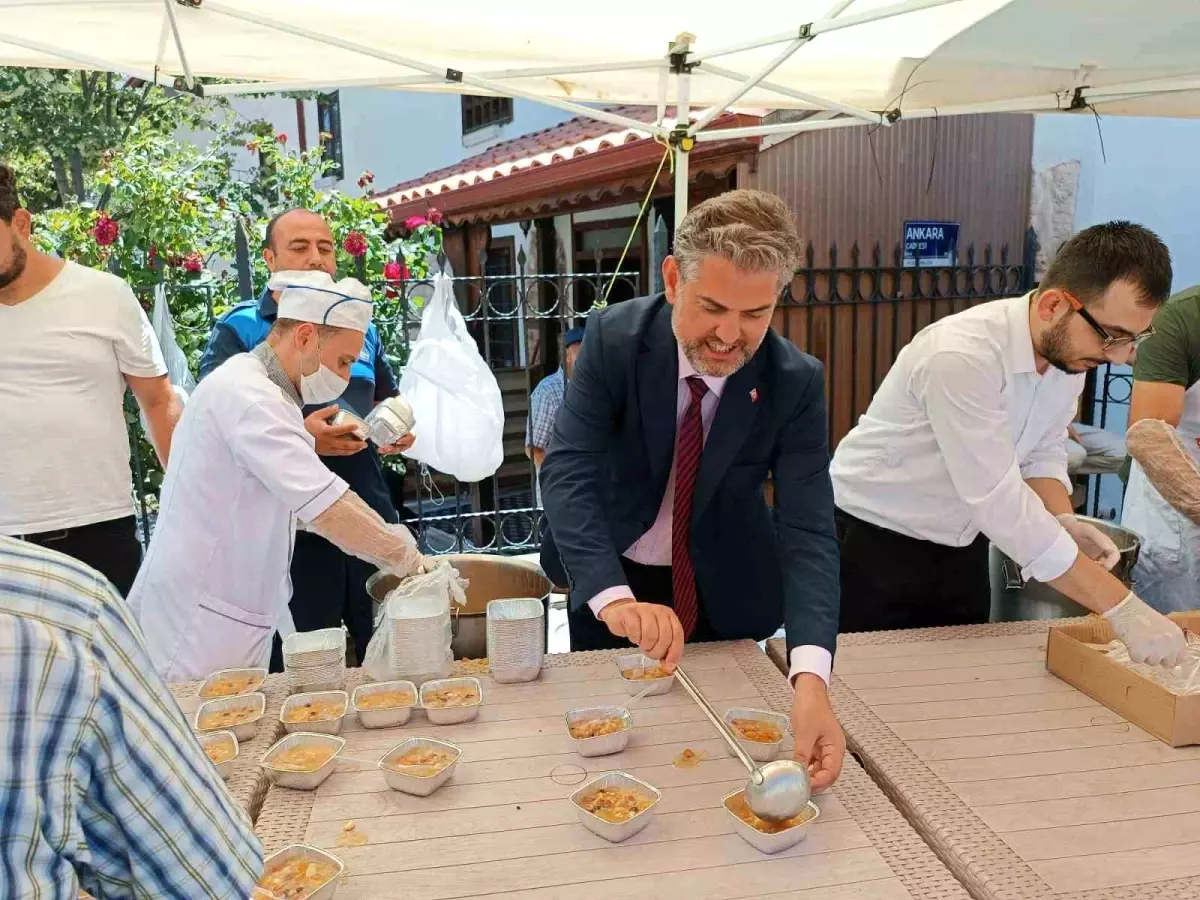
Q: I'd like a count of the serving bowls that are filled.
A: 14